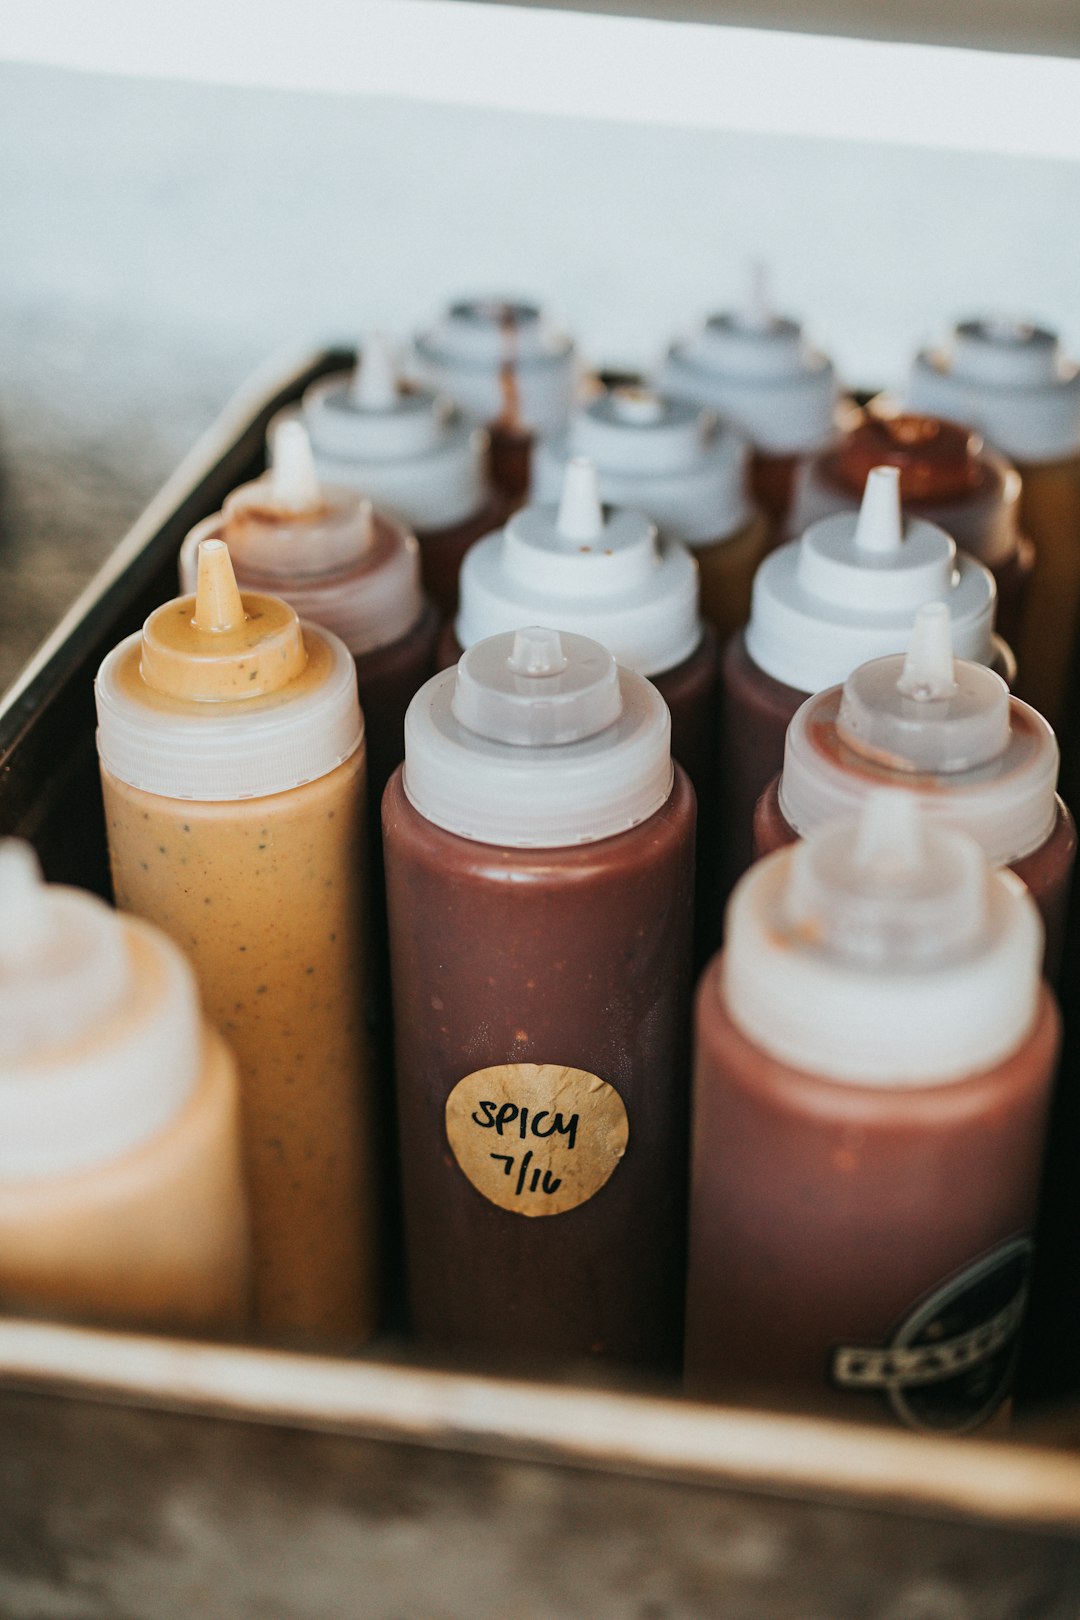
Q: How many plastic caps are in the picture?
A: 14